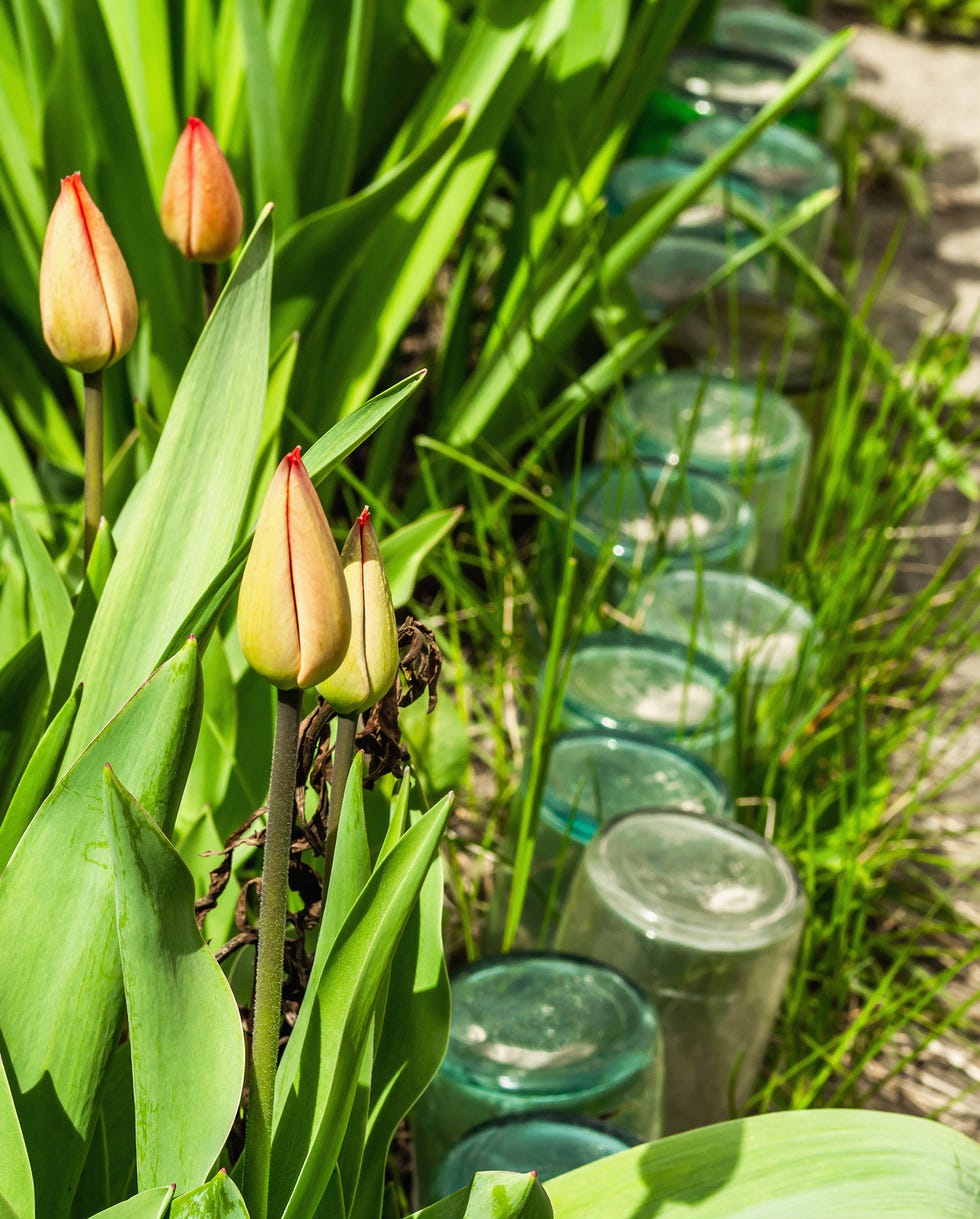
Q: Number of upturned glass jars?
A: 14